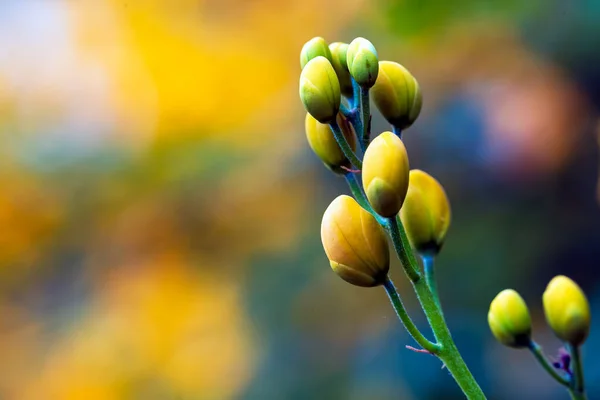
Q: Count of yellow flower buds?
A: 11